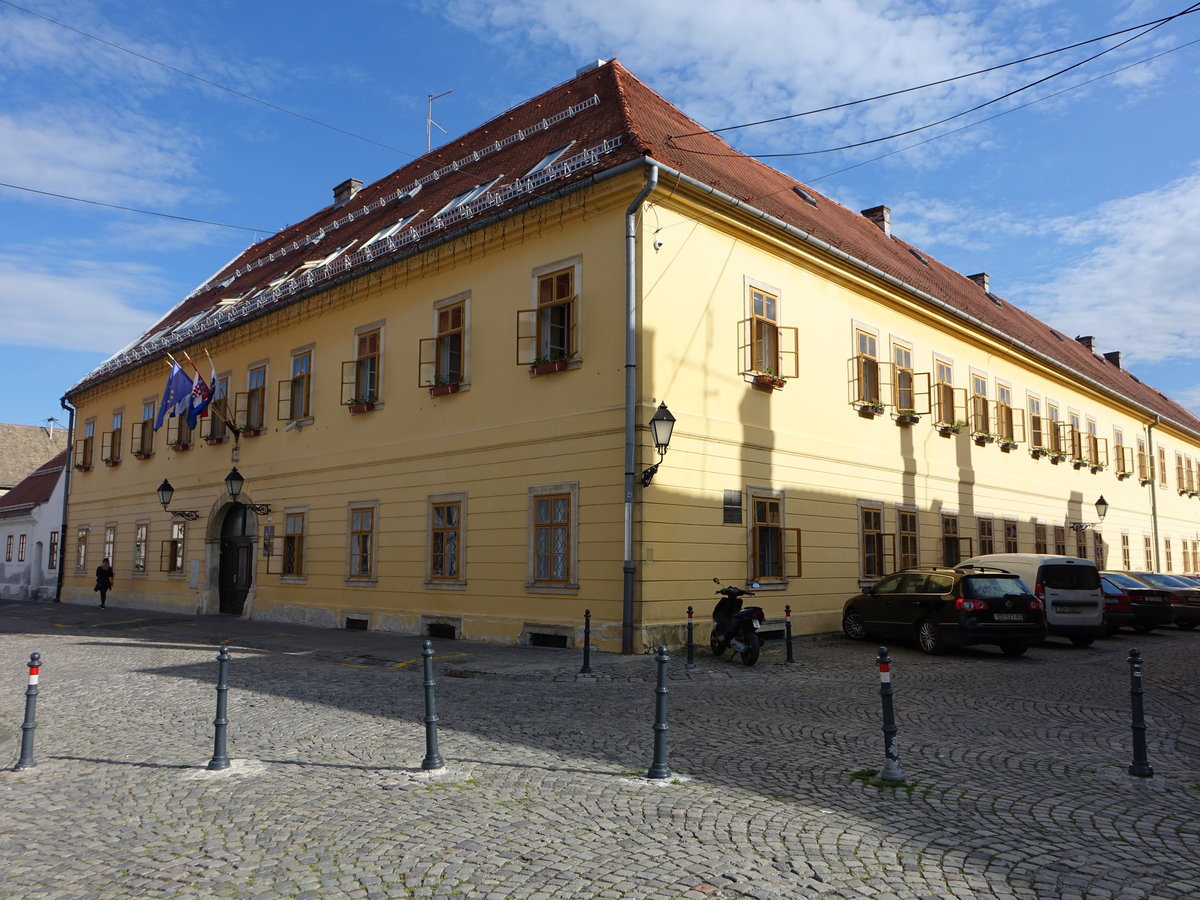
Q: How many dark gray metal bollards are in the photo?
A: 9